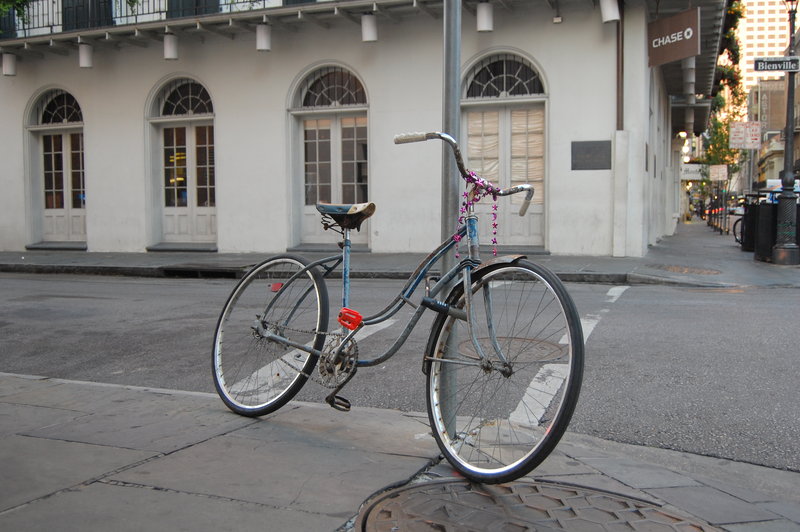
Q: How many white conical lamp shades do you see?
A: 7